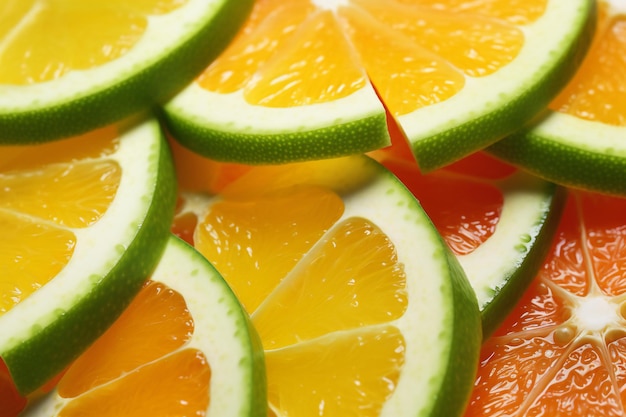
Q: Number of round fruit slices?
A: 8